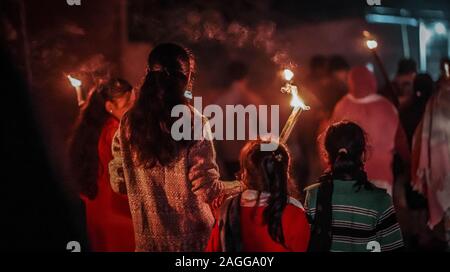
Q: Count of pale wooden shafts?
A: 2